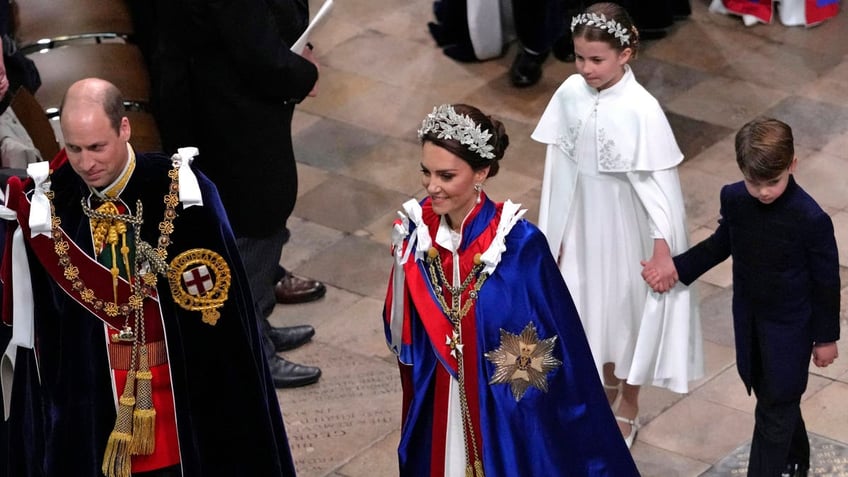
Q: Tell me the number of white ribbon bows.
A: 4